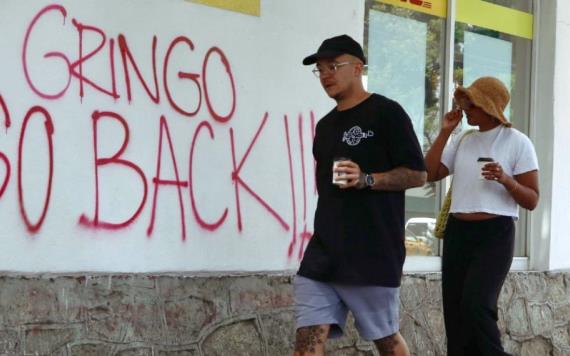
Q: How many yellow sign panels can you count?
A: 3